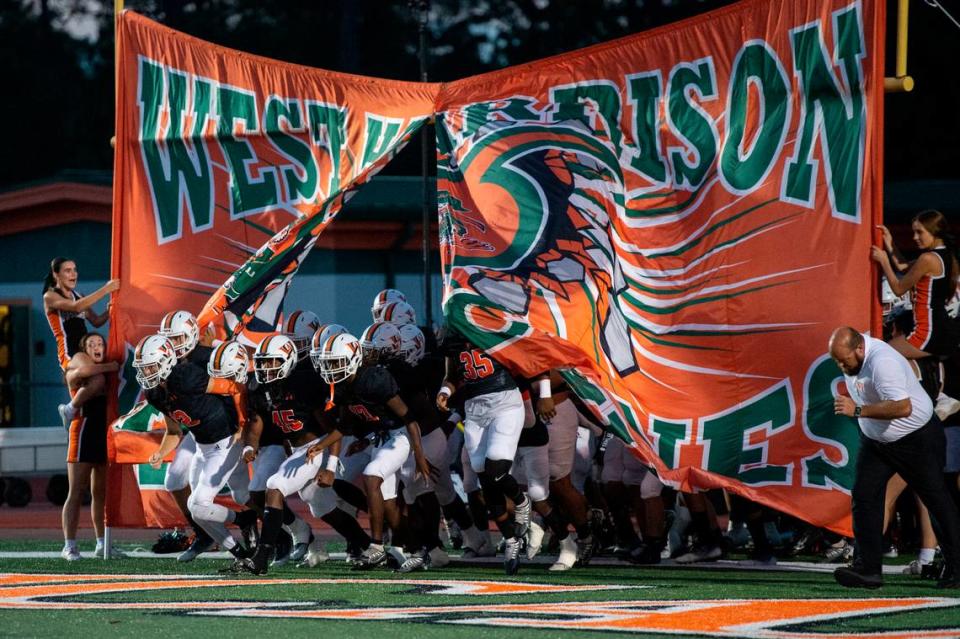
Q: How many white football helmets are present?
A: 11